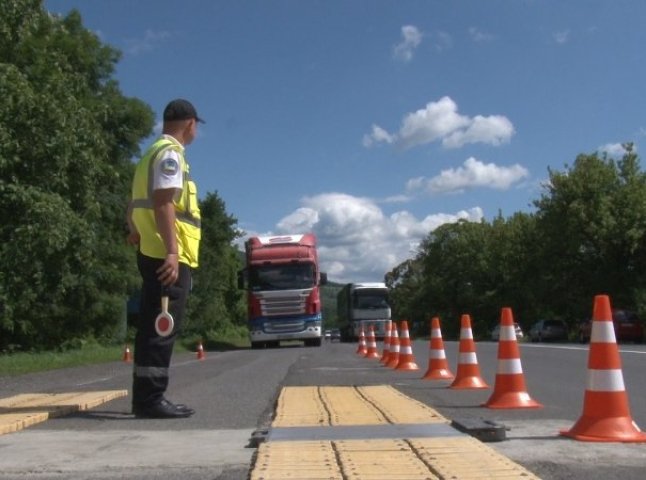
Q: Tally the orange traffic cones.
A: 11